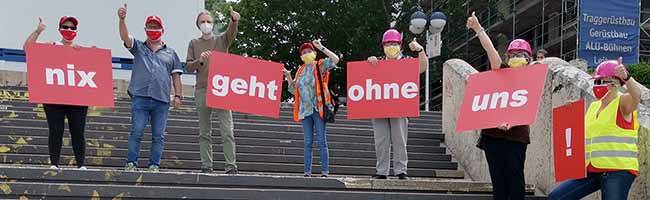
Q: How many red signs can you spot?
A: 5